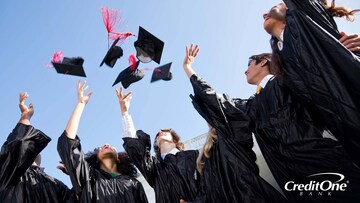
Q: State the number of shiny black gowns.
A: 6